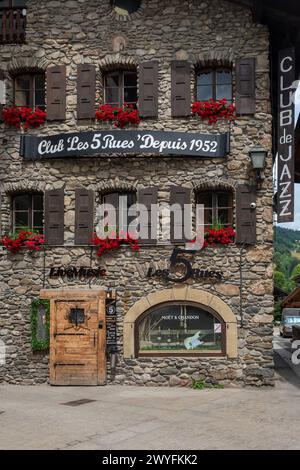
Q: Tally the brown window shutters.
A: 10